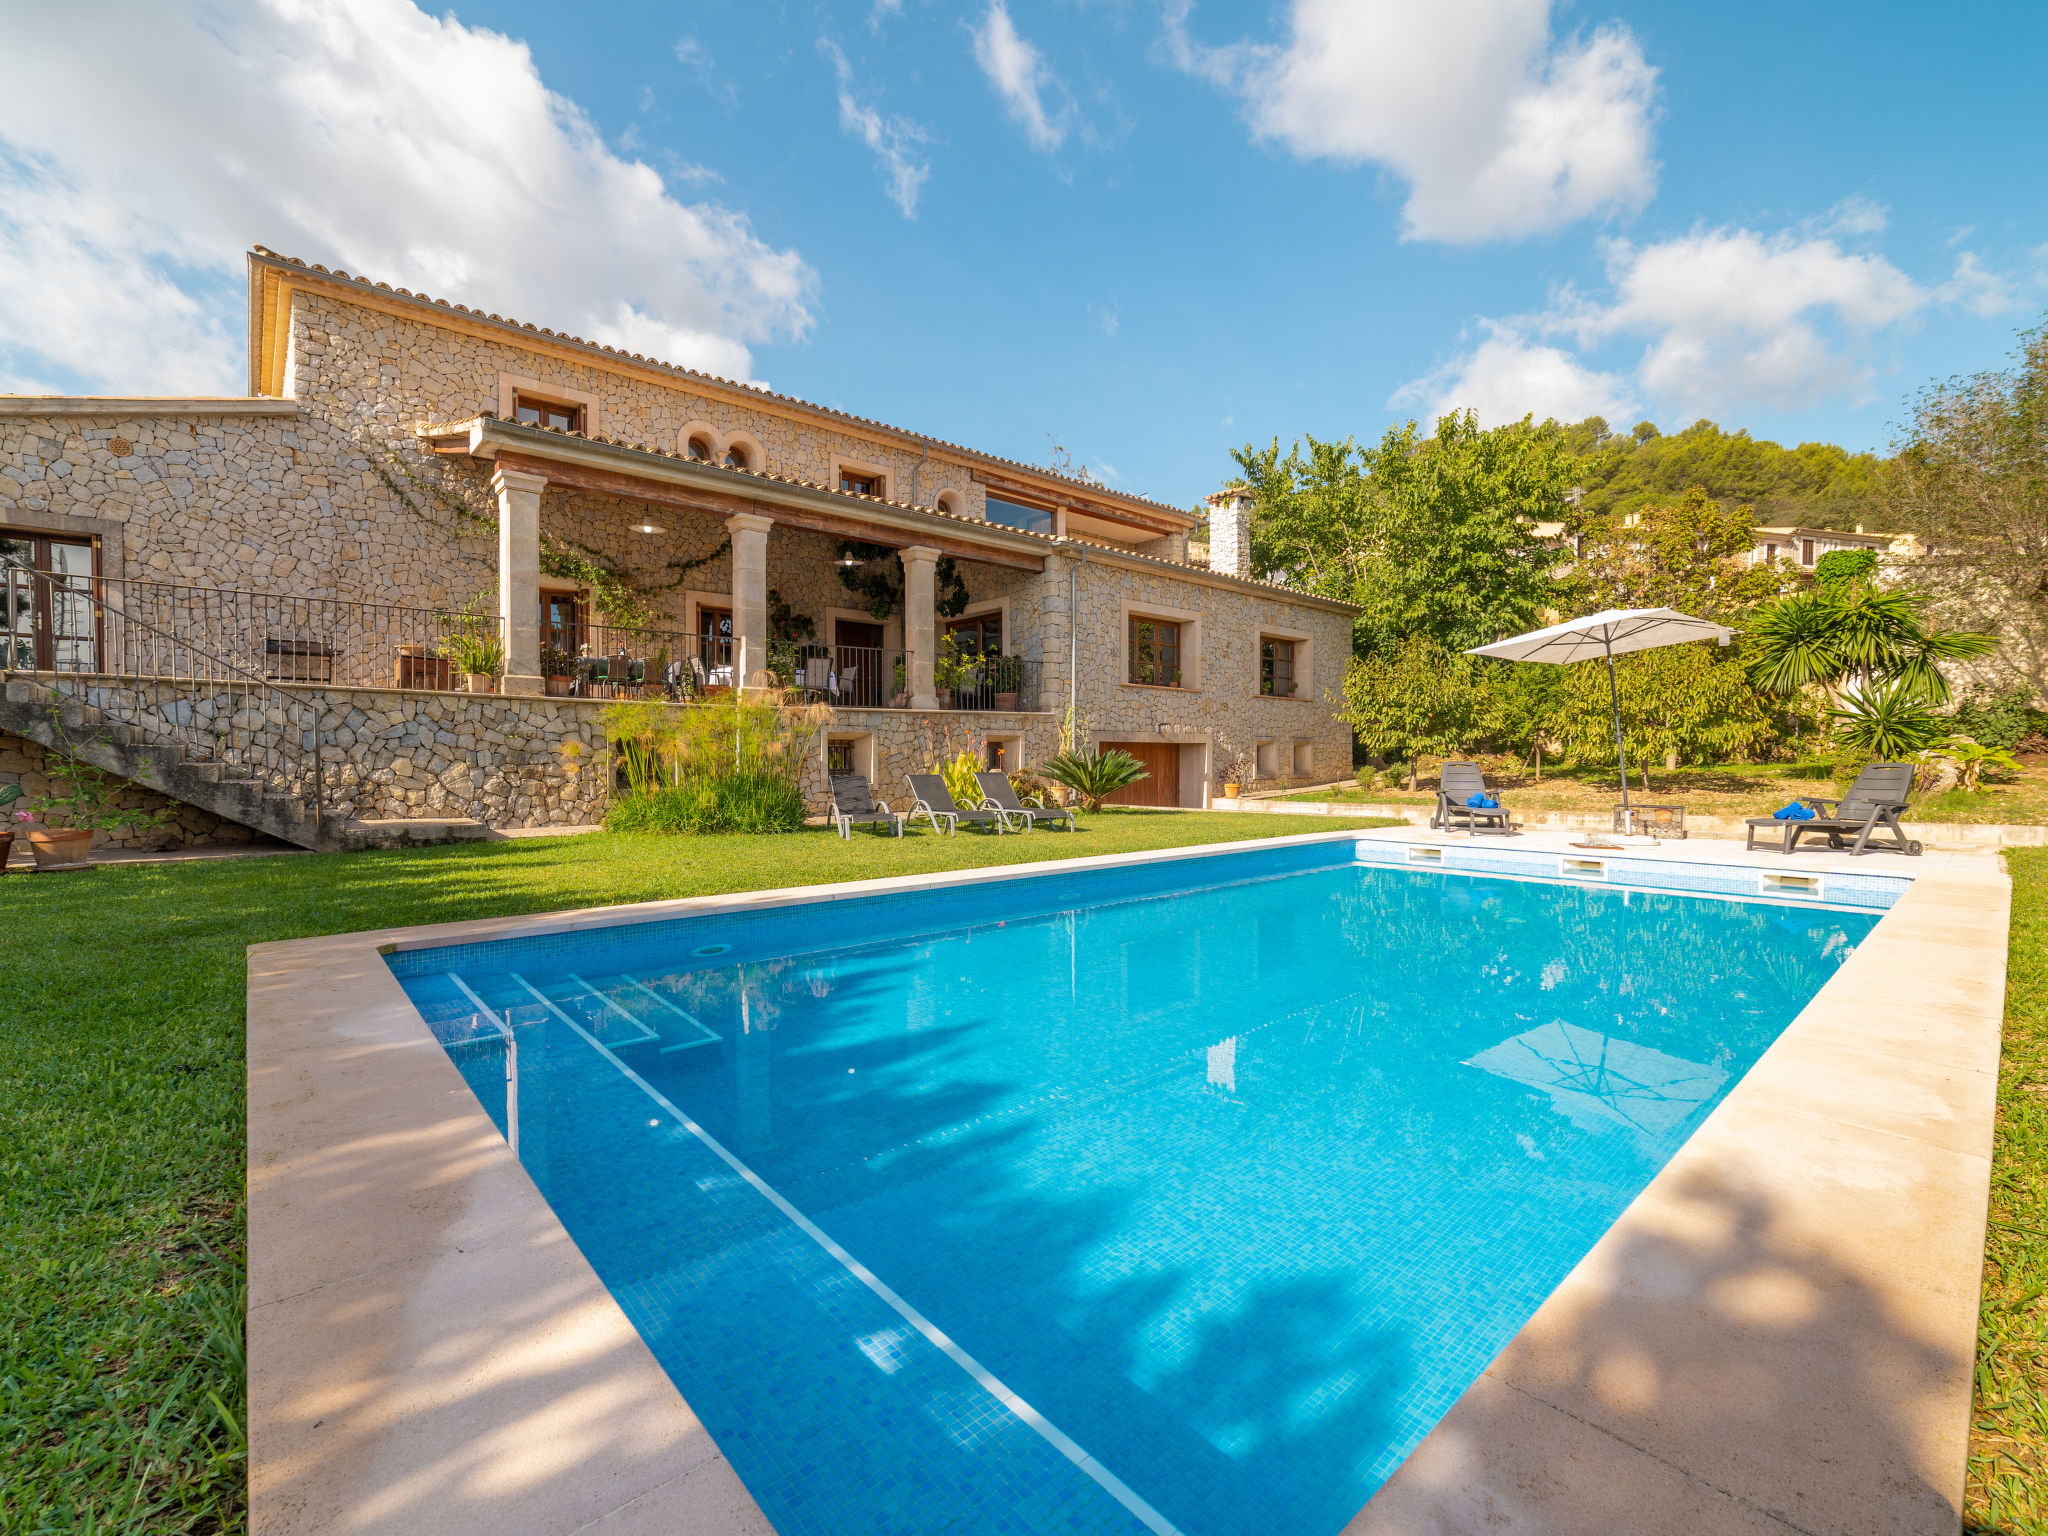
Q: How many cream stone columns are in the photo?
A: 3